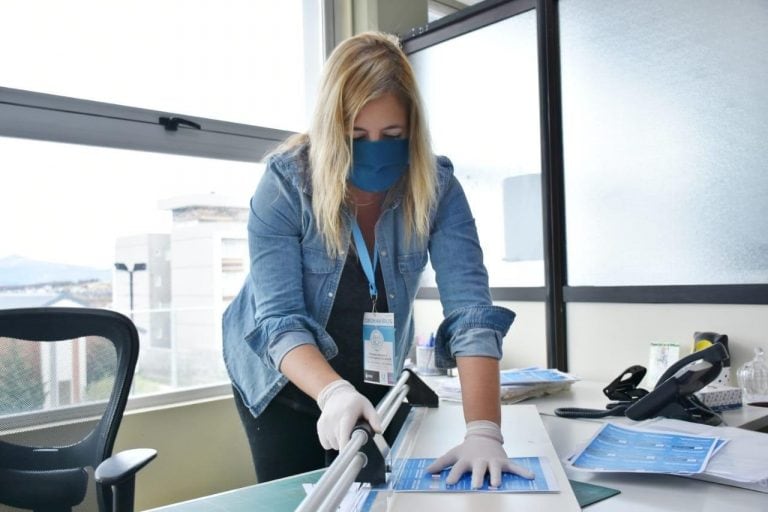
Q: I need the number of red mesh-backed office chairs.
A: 0